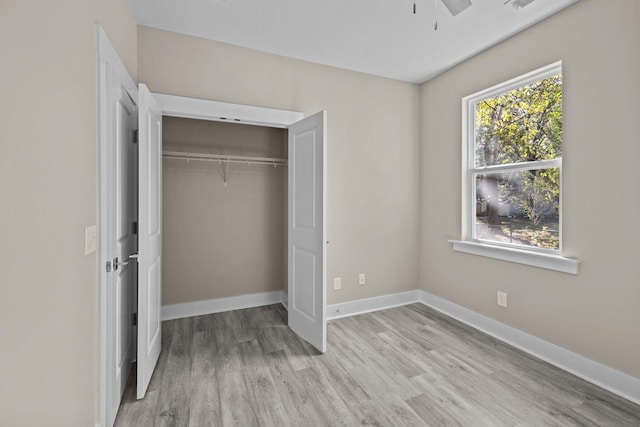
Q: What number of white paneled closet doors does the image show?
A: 2